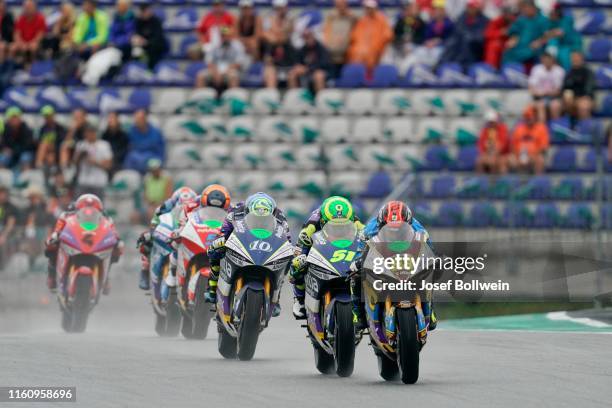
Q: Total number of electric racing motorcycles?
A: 6